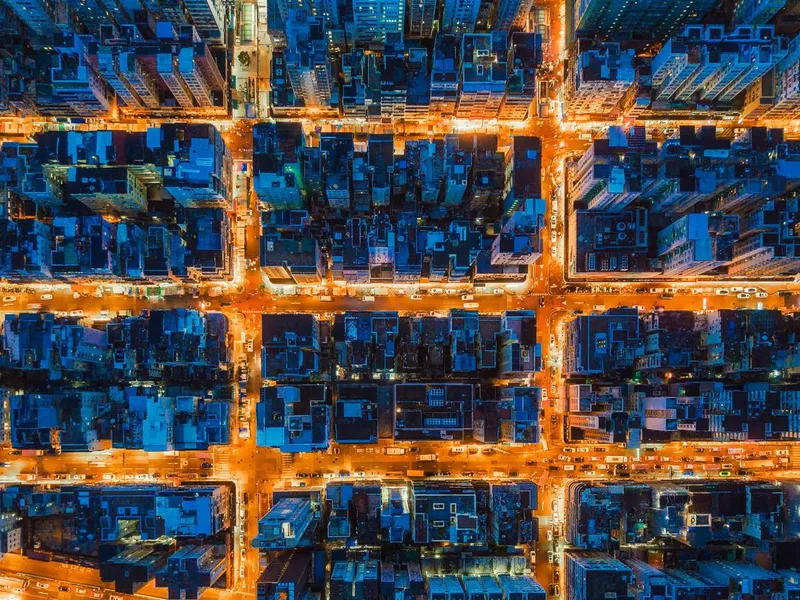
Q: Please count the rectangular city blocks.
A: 12